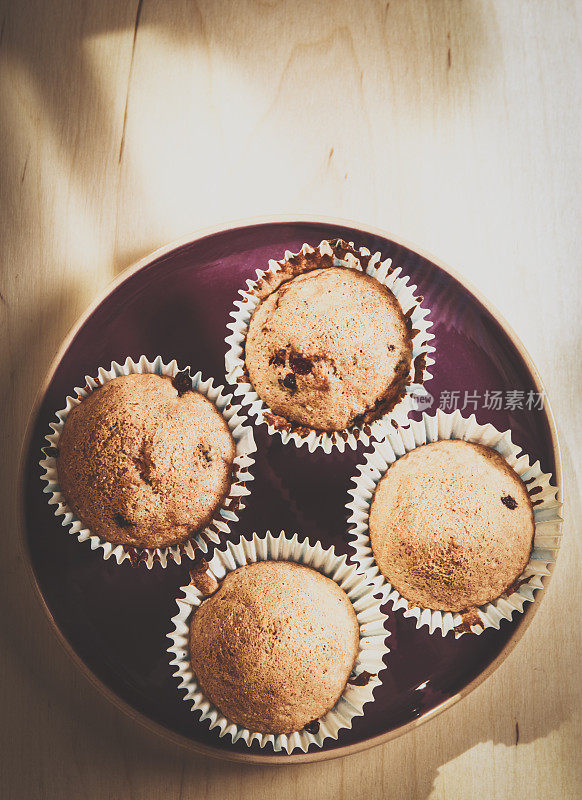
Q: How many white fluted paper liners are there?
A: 4